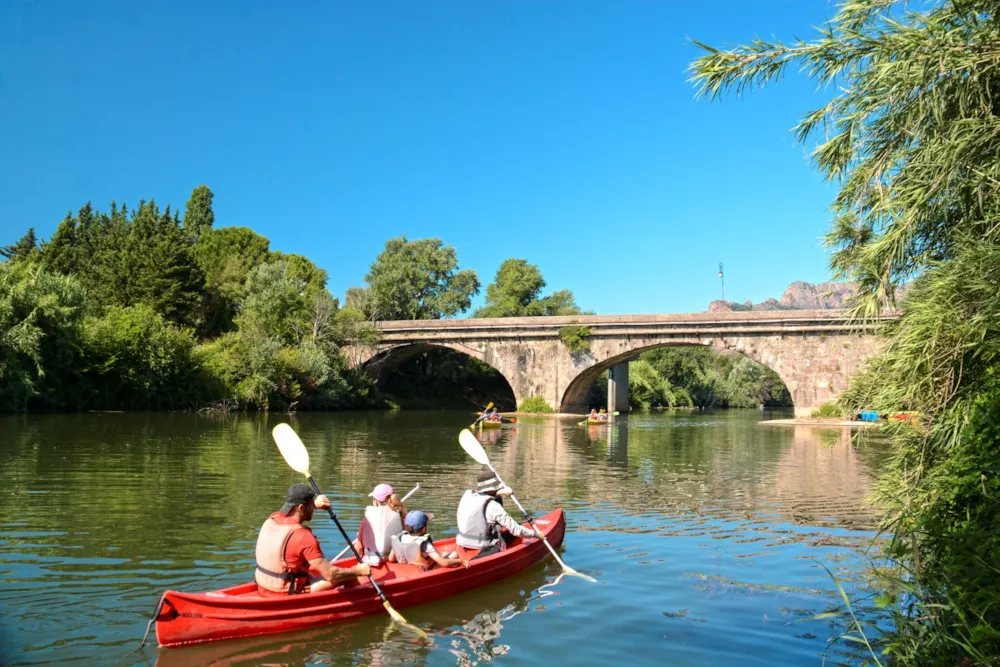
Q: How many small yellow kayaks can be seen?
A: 2